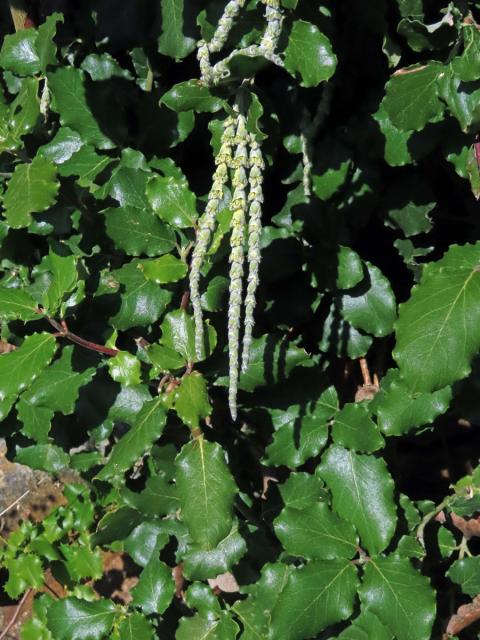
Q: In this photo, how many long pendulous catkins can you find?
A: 3